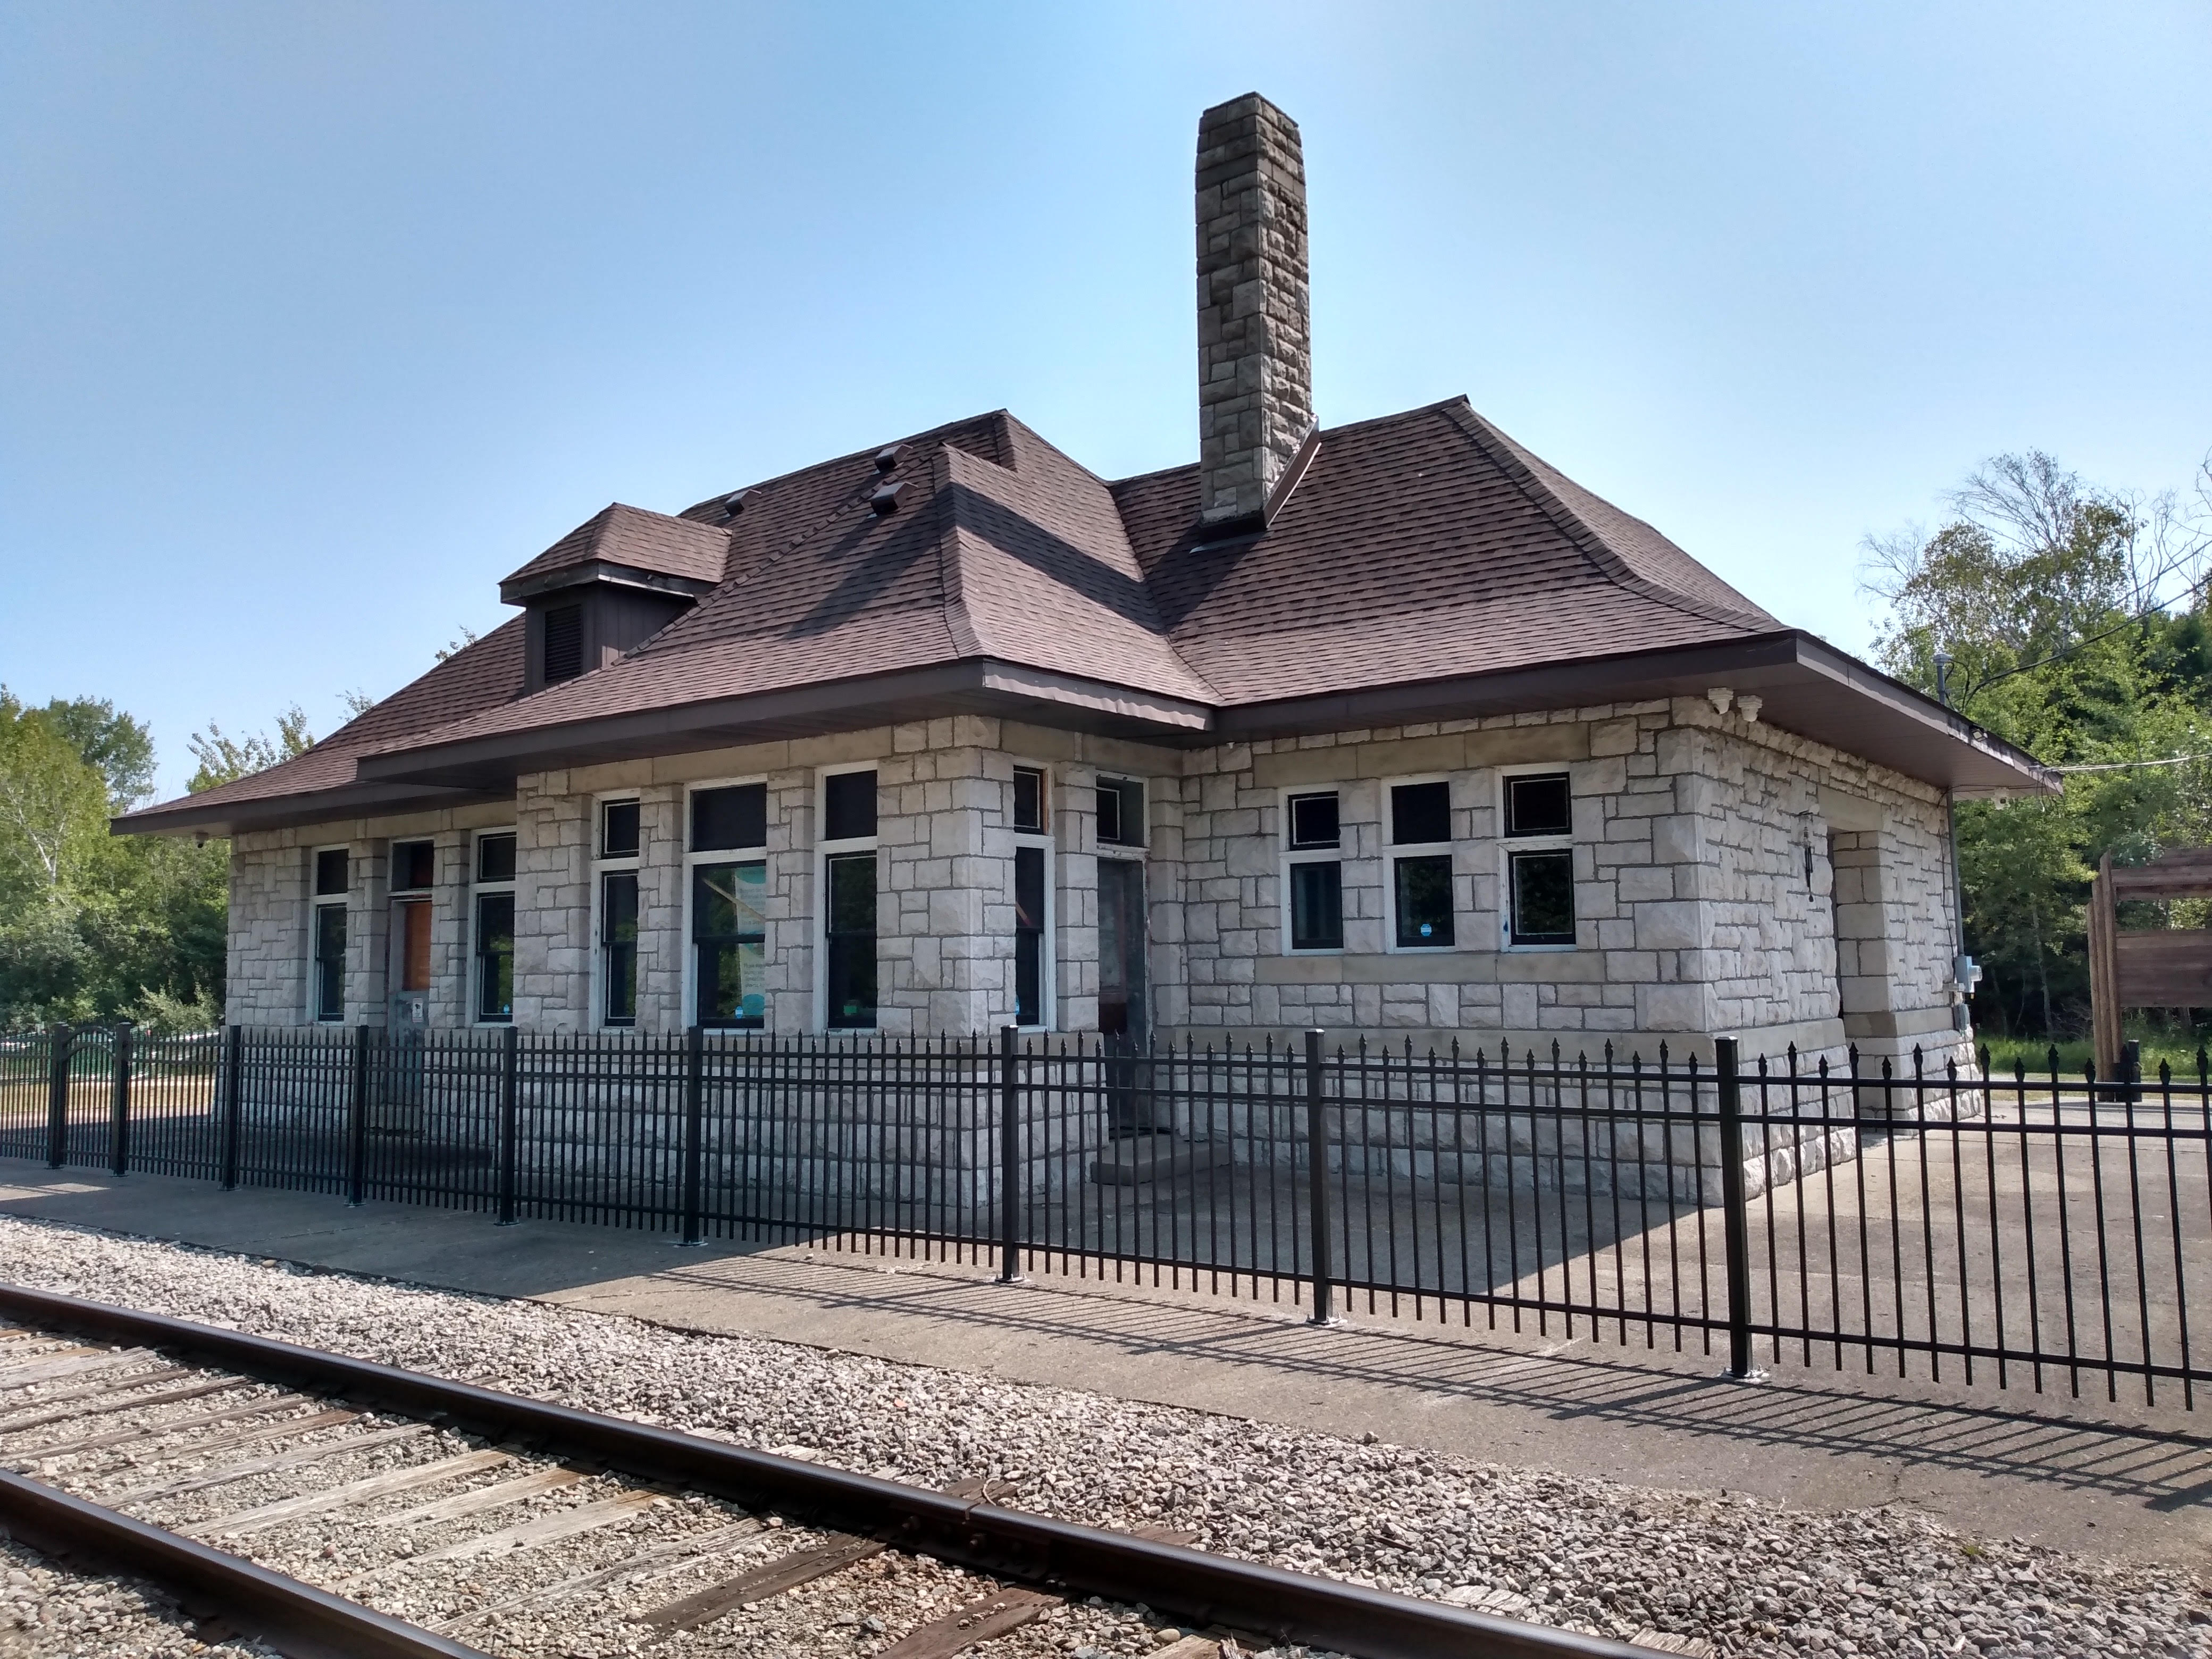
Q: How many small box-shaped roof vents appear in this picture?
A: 3